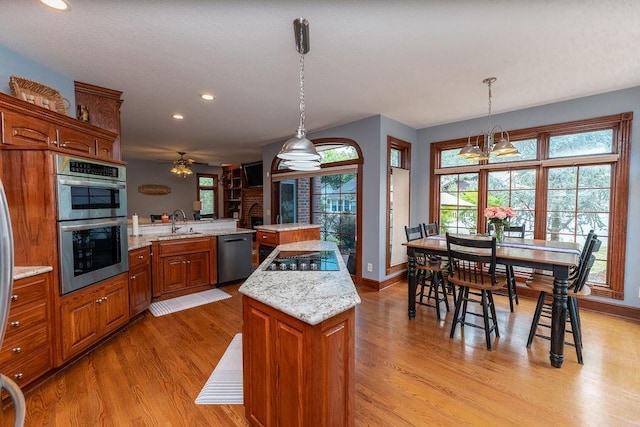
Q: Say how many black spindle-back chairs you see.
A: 6